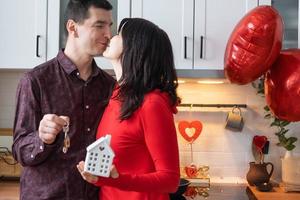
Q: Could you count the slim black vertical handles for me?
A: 3